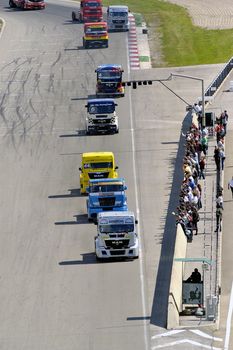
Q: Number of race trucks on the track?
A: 9